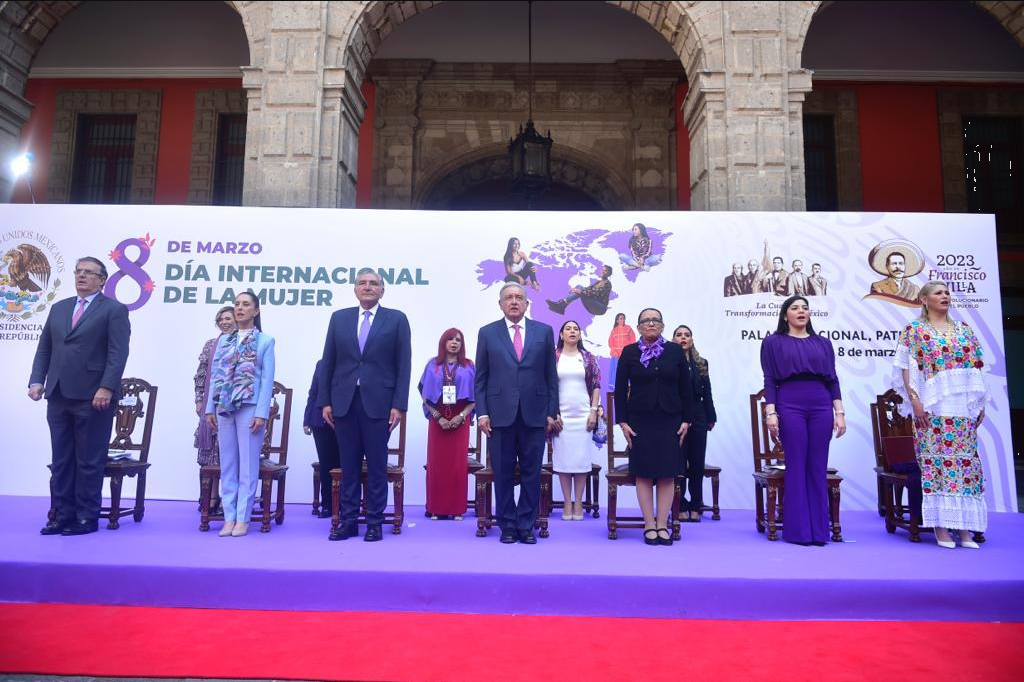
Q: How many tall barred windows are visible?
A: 4